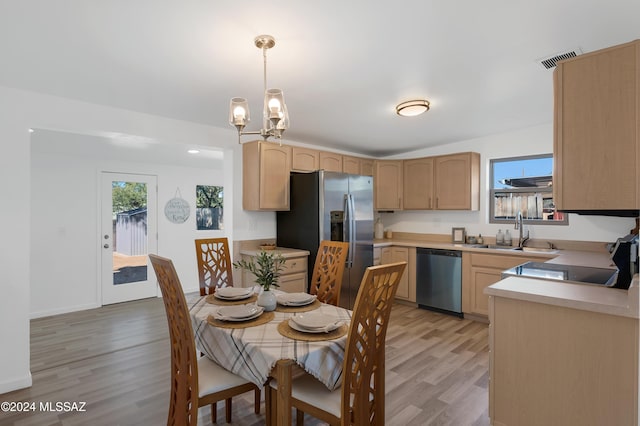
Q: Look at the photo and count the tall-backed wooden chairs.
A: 4